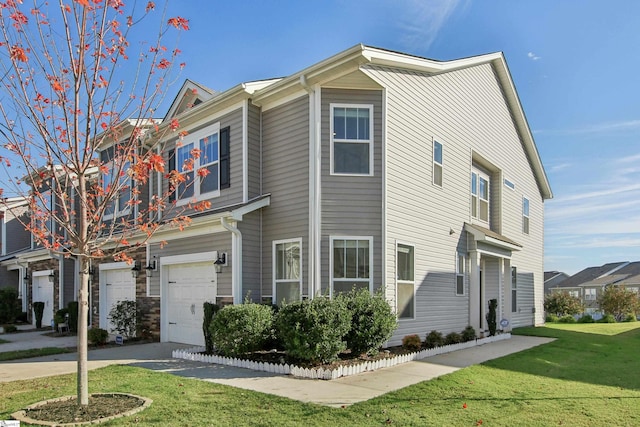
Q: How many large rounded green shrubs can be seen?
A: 3